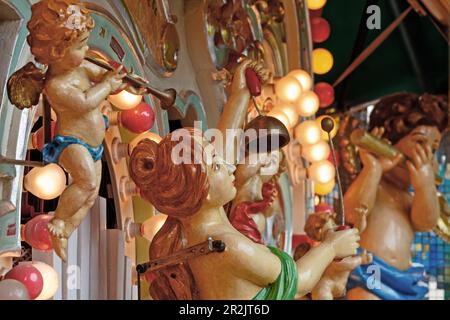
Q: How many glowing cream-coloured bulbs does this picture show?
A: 13